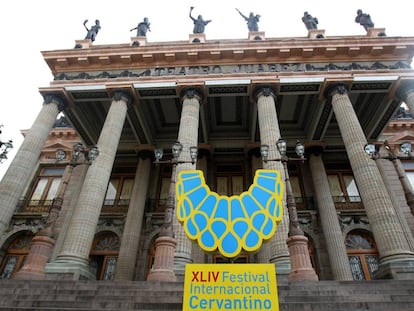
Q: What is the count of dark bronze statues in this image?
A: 6